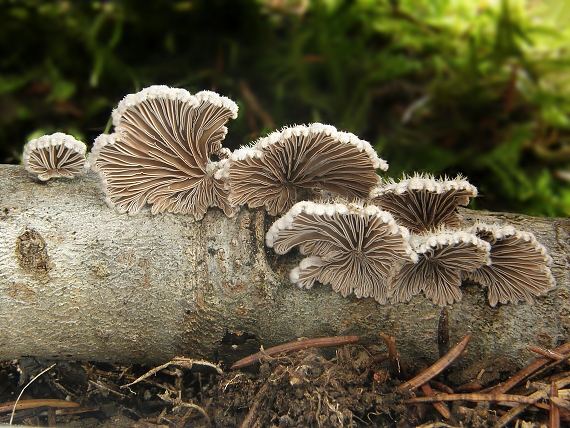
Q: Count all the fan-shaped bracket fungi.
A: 7